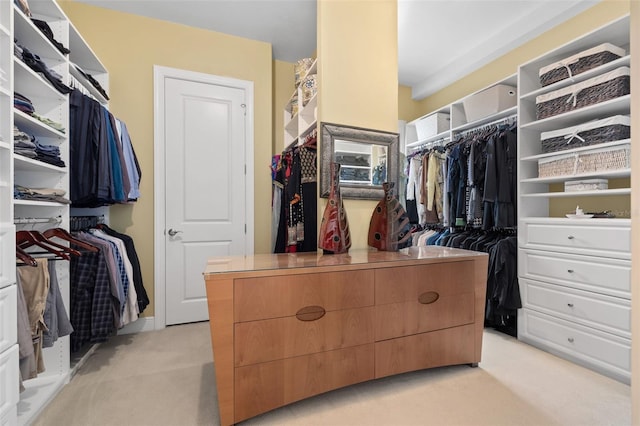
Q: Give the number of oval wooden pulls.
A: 2